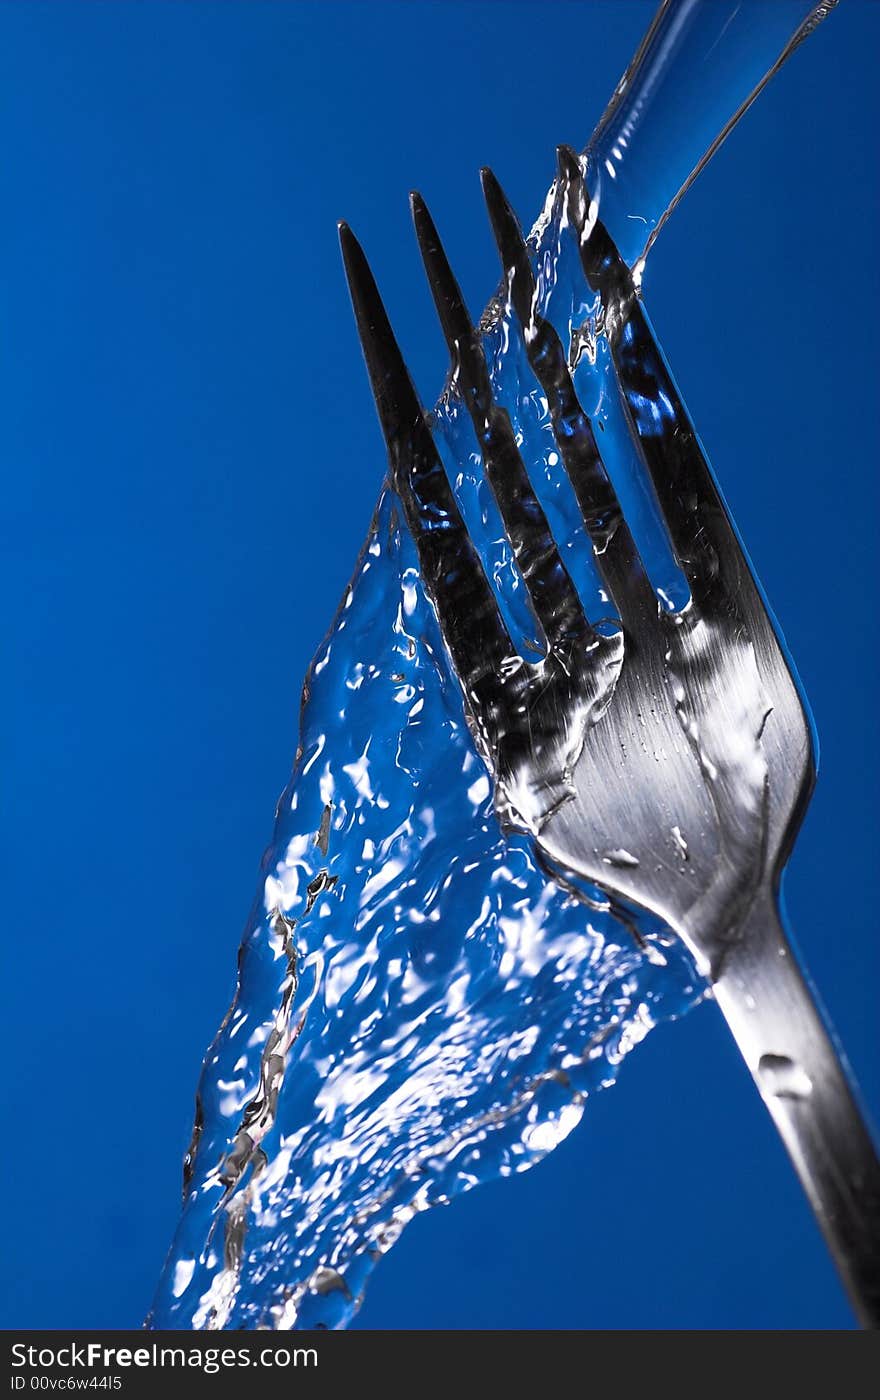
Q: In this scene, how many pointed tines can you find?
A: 4